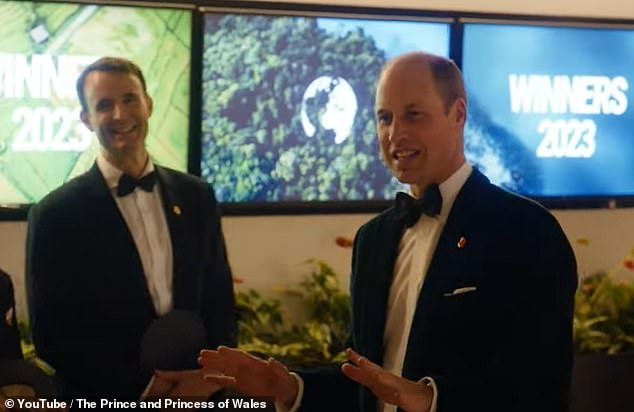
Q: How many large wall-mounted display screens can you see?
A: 3